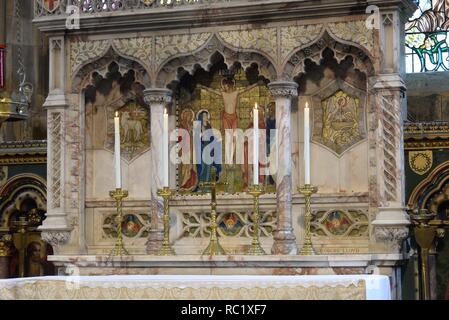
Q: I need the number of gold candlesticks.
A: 4